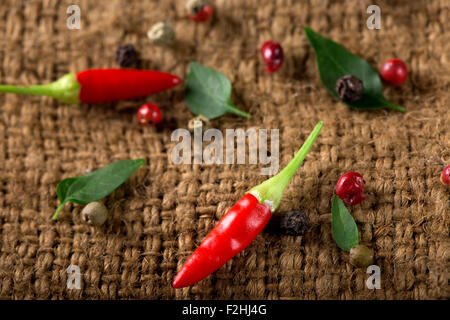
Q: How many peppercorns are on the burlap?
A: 14